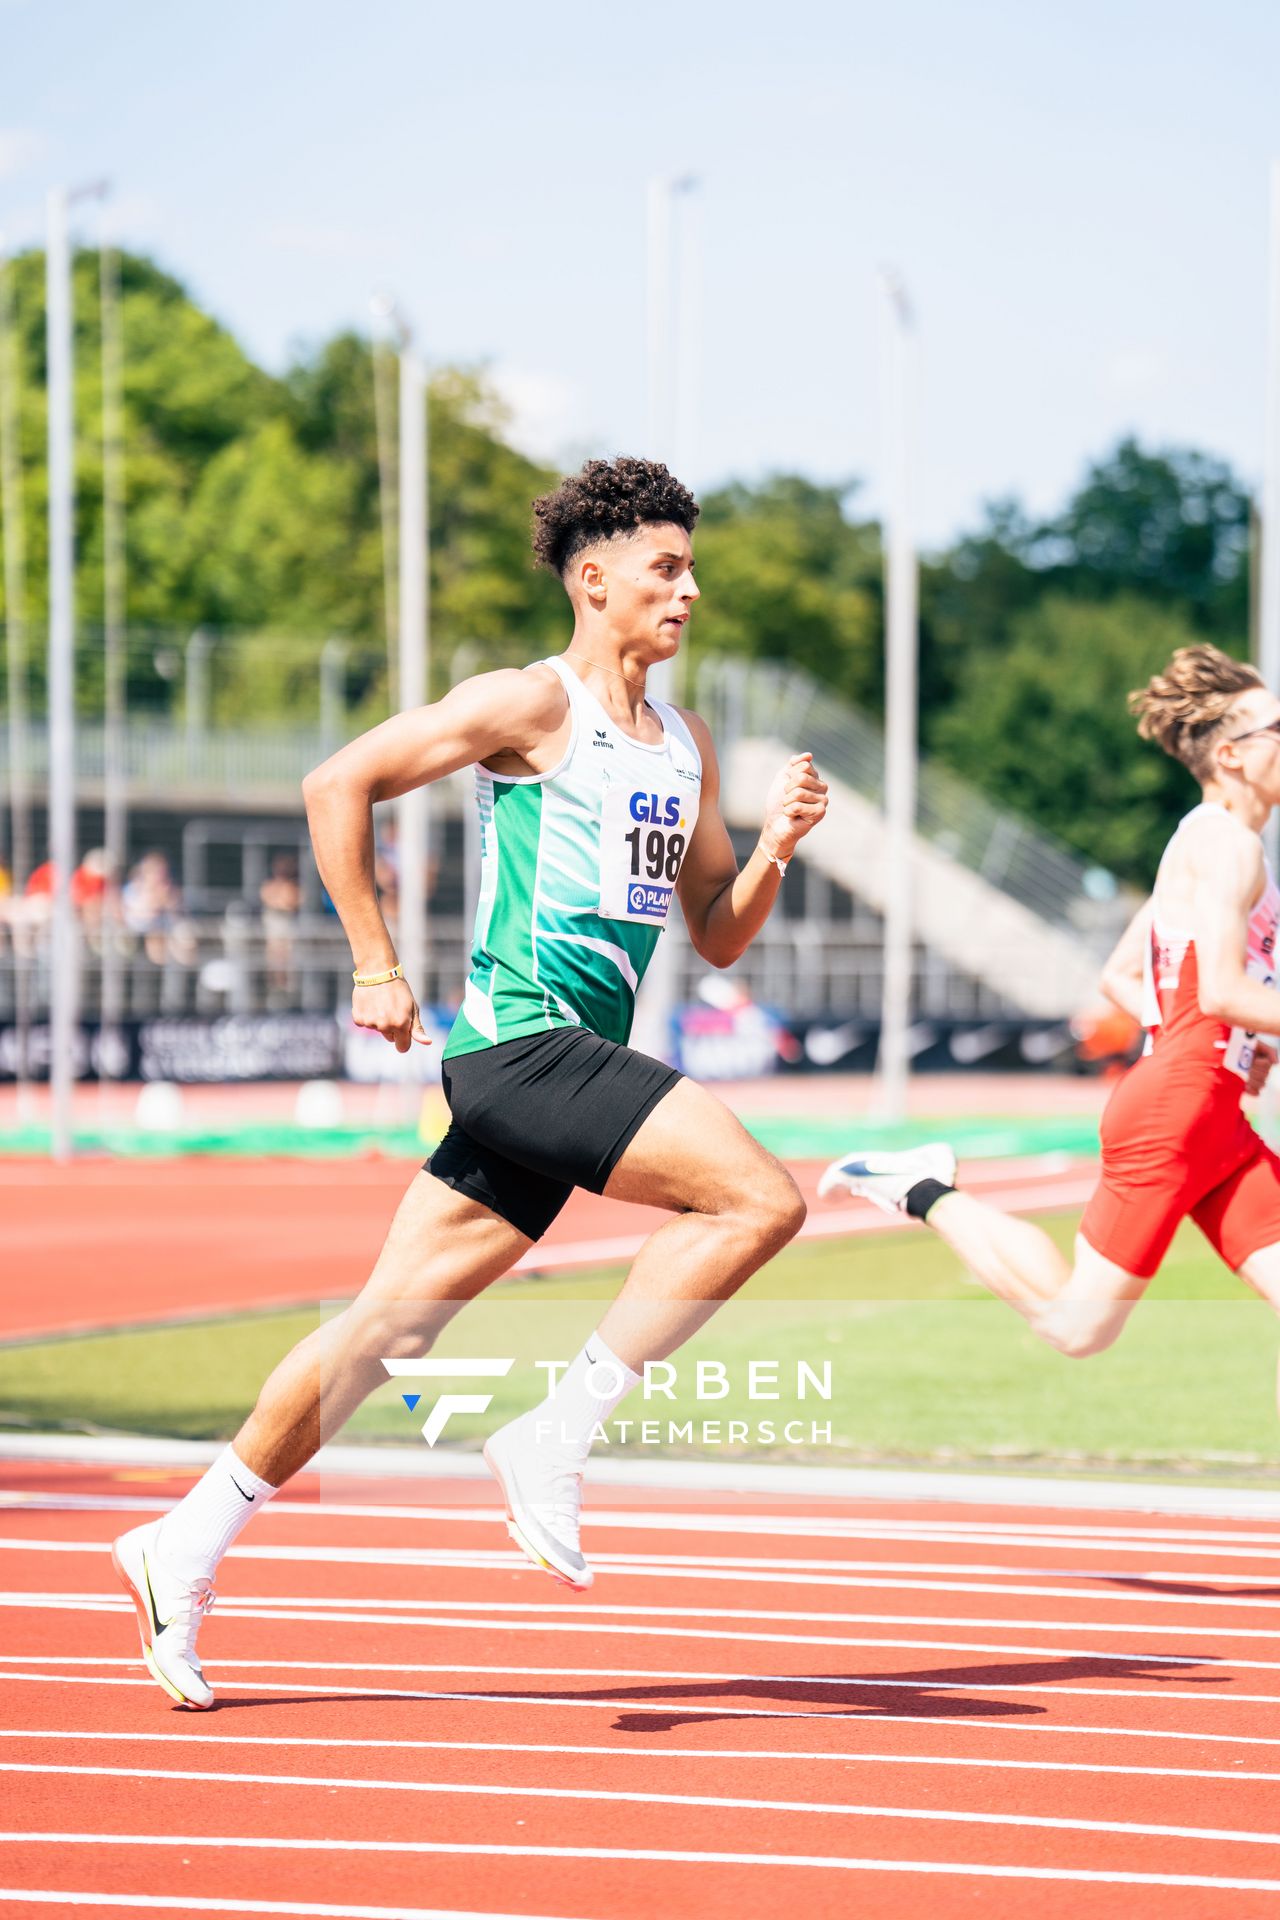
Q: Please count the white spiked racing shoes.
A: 3